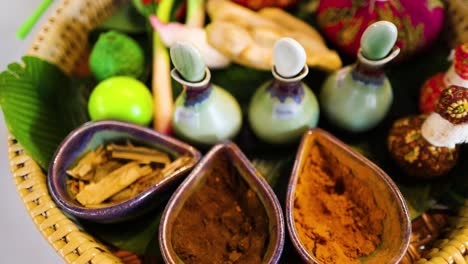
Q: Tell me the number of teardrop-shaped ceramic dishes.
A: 3